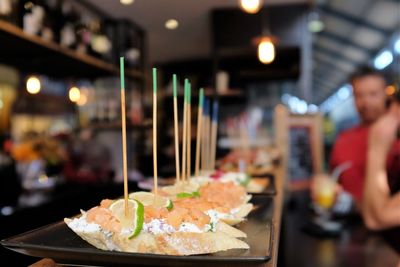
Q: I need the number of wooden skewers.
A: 9